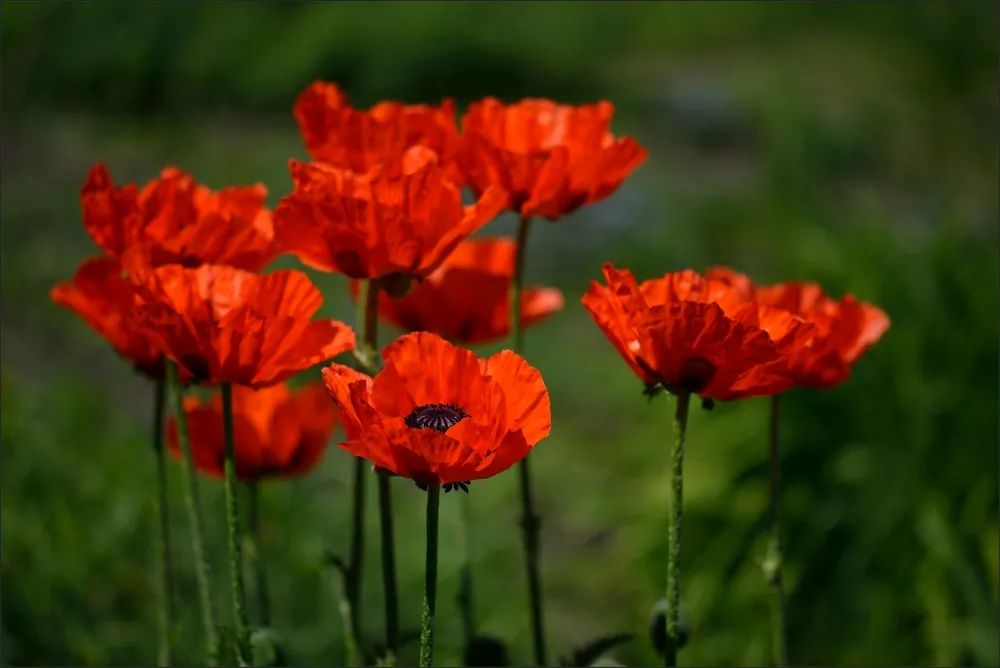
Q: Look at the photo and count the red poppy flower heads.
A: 11